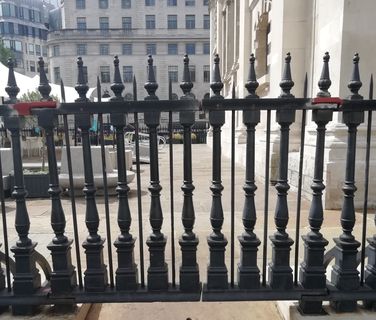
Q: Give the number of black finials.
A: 11